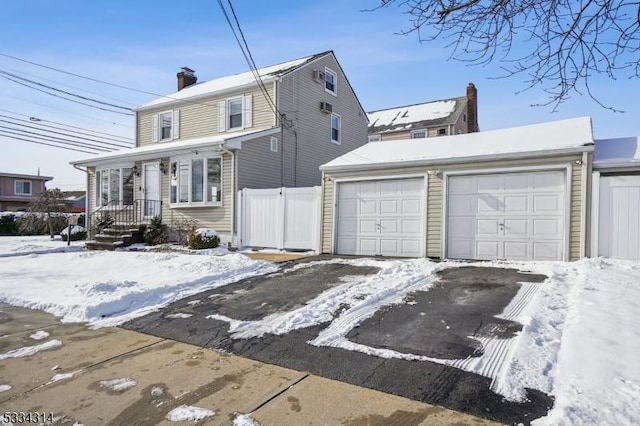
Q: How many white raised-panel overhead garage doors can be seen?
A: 2